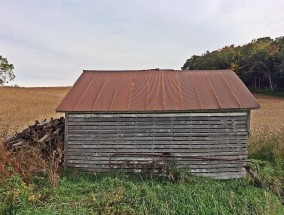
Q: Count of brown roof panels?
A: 11